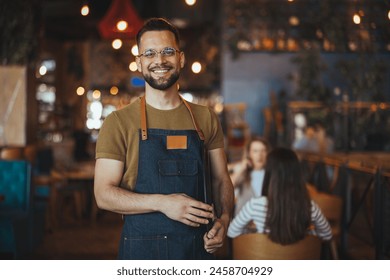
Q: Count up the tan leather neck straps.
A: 2